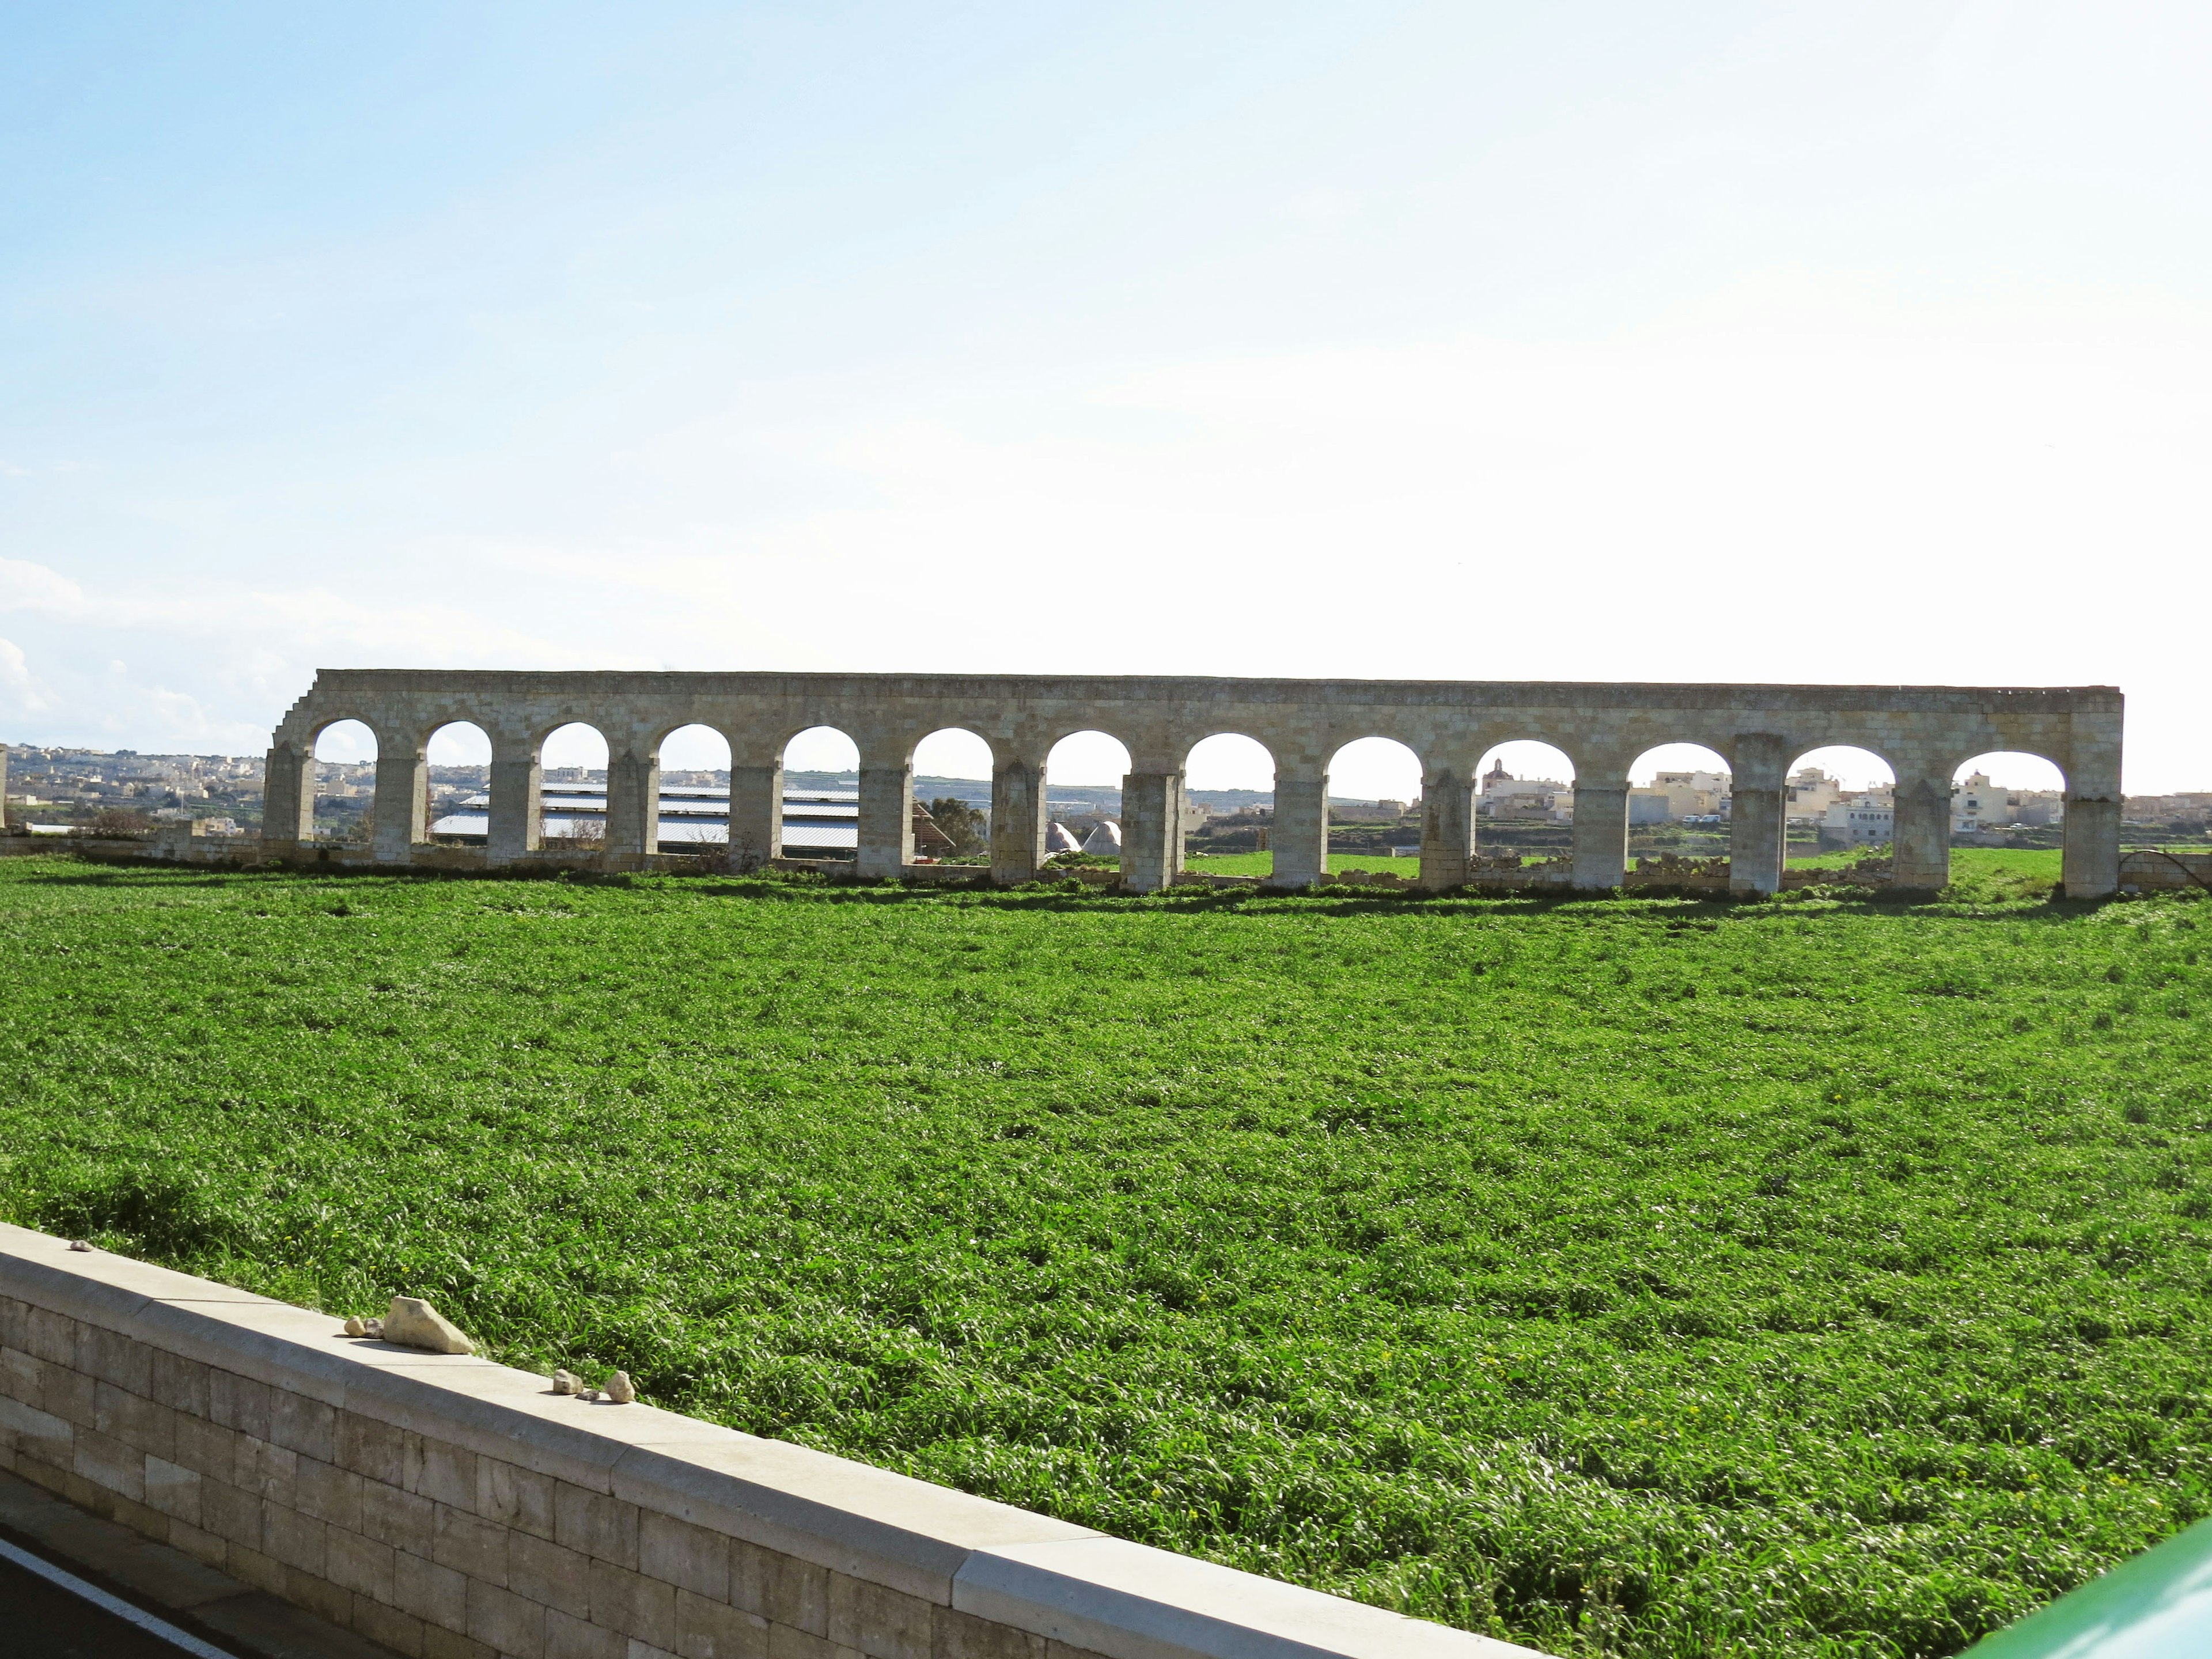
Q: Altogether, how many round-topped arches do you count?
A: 13